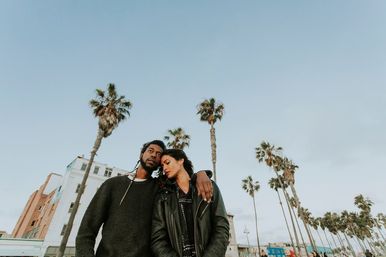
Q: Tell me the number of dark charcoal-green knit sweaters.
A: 1